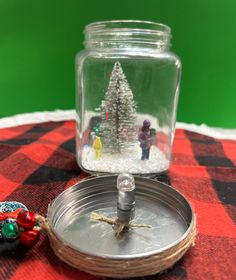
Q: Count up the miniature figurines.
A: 2